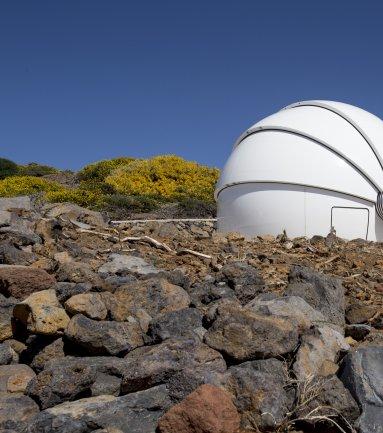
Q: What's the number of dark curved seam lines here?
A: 3